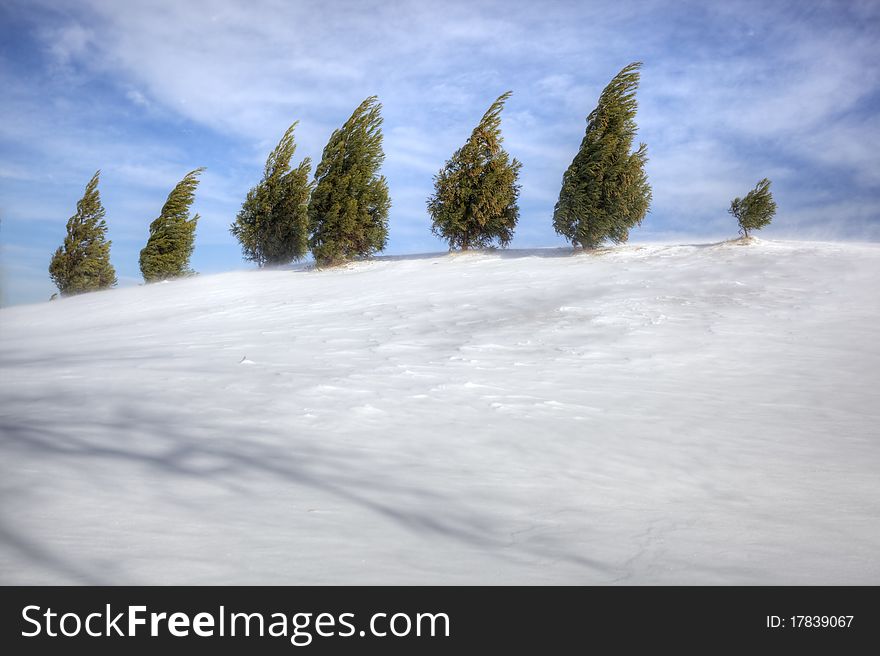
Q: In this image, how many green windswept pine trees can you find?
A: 7